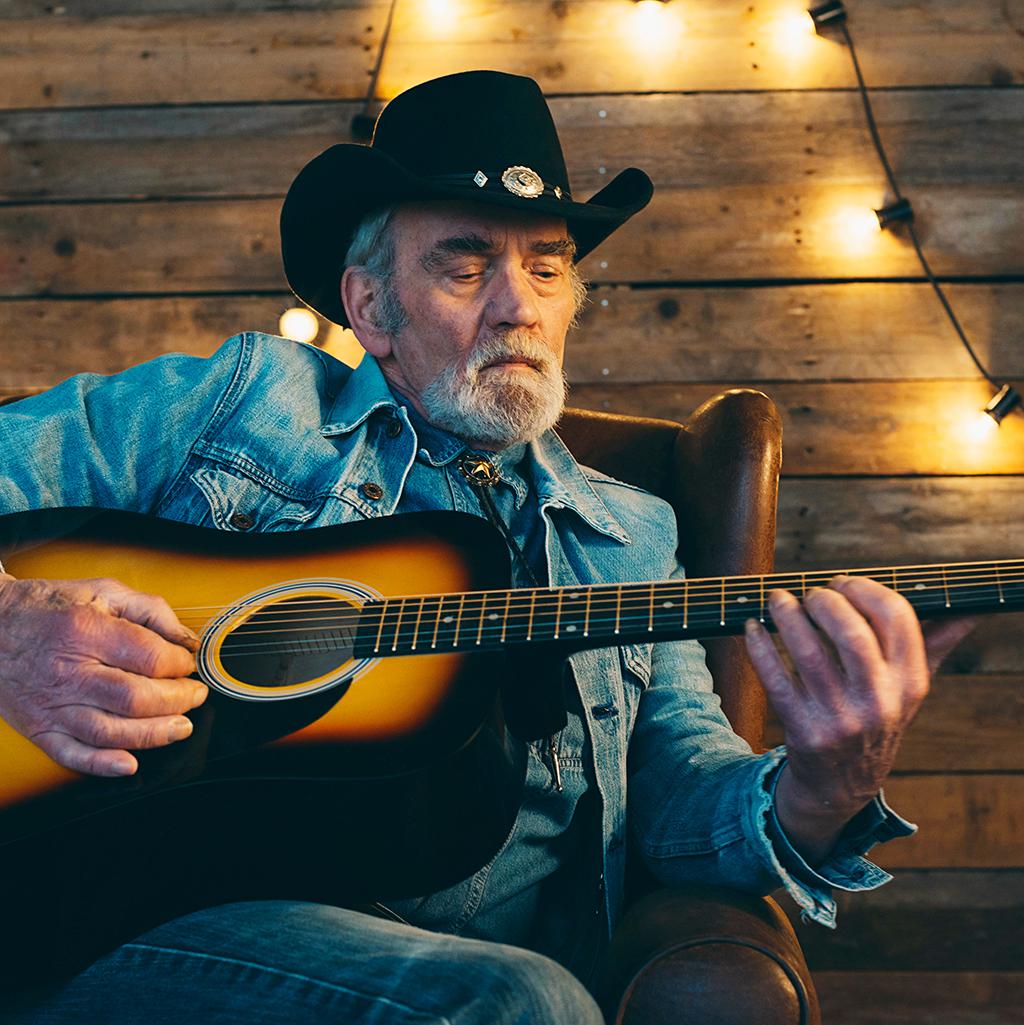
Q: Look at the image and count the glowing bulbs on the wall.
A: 6